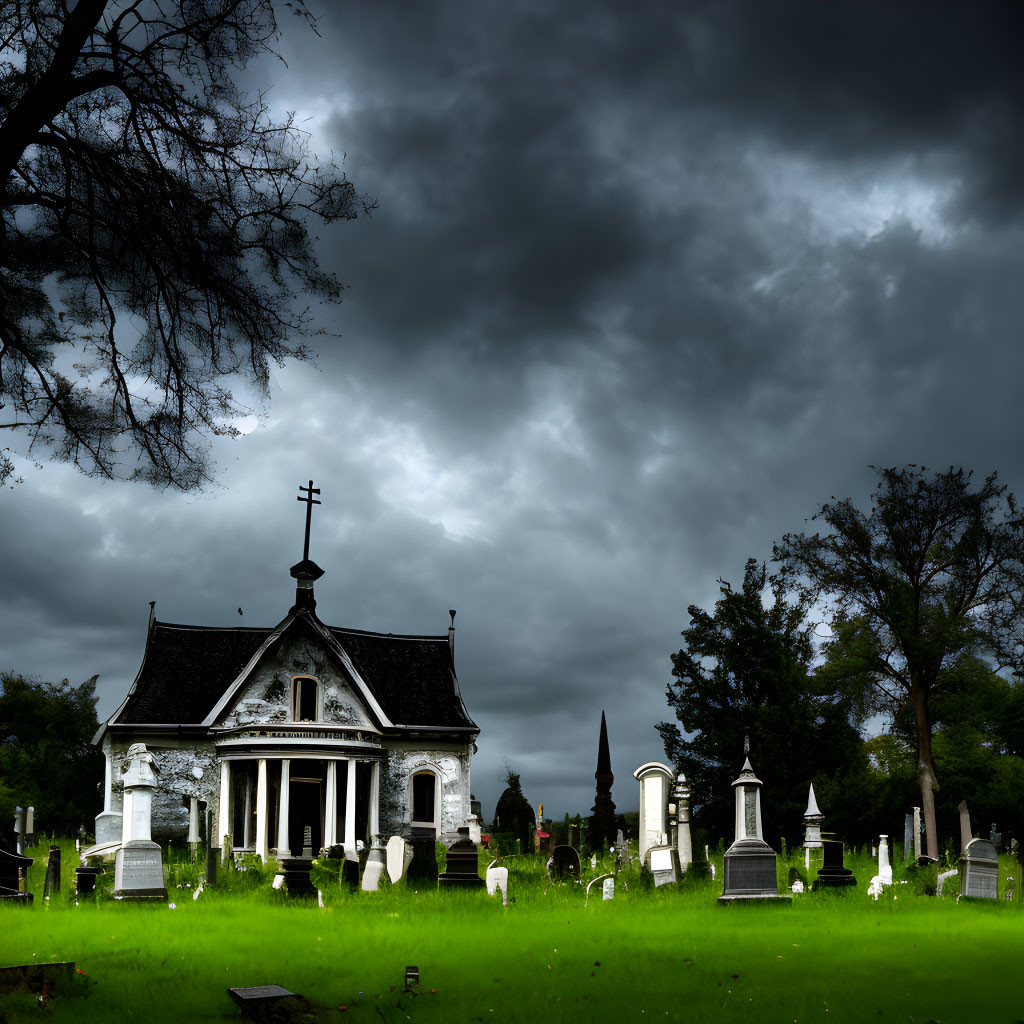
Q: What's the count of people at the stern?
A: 0